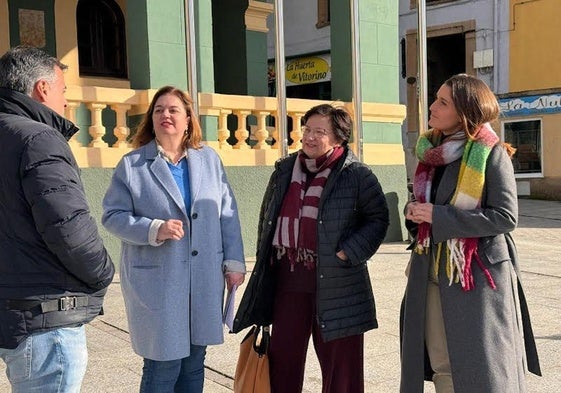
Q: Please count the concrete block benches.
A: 0